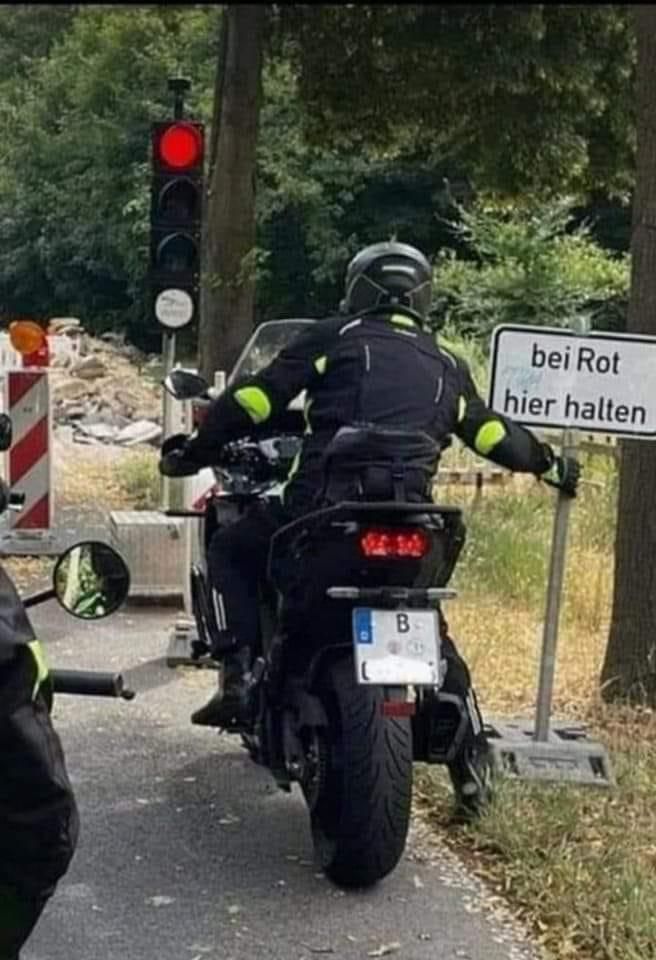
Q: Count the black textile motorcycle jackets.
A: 2